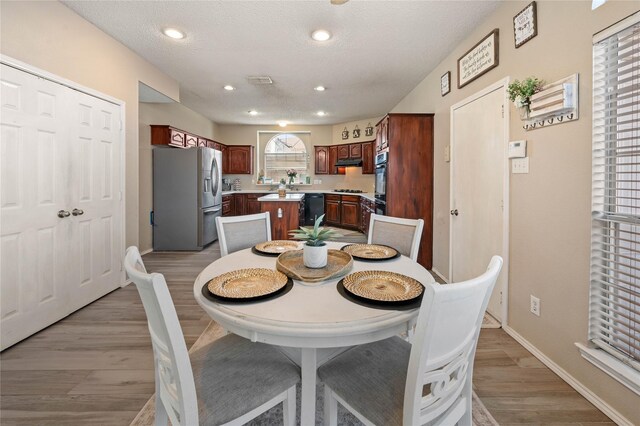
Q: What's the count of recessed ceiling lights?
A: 6